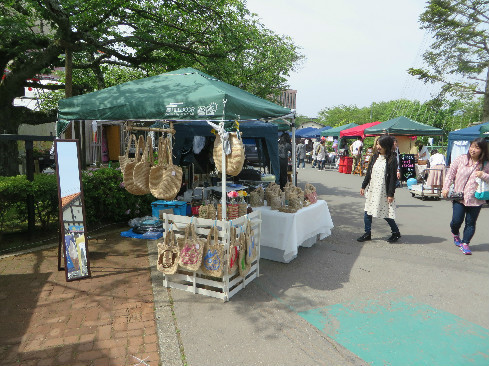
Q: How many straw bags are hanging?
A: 11